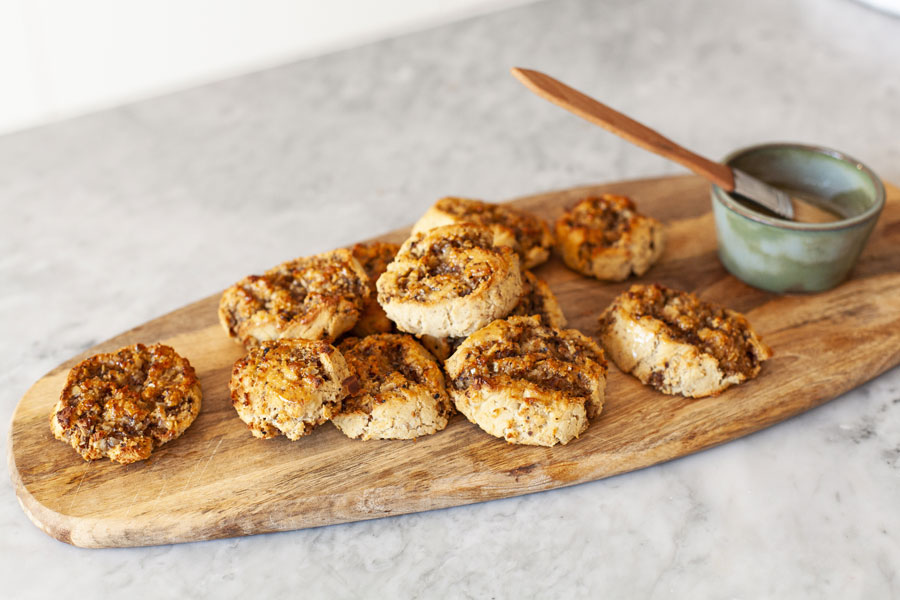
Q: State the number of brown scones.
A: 11